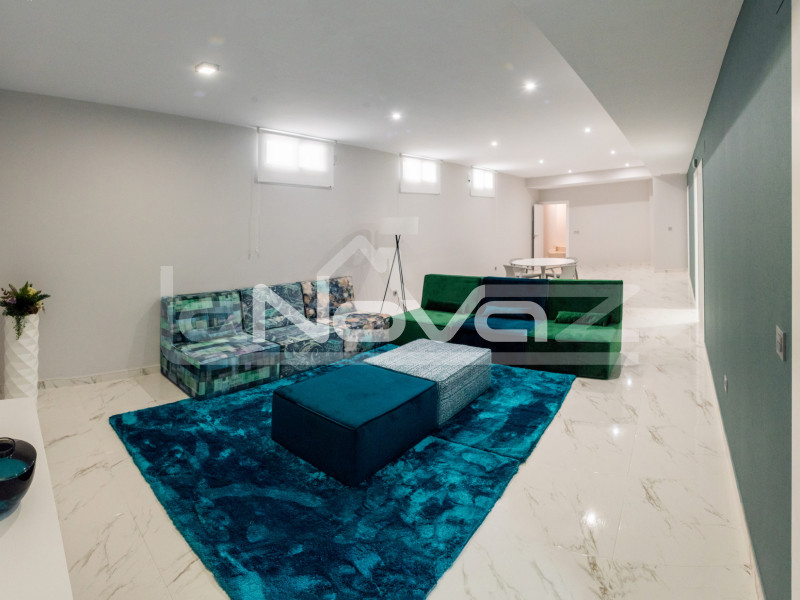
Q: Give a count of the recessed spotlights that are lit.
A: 9